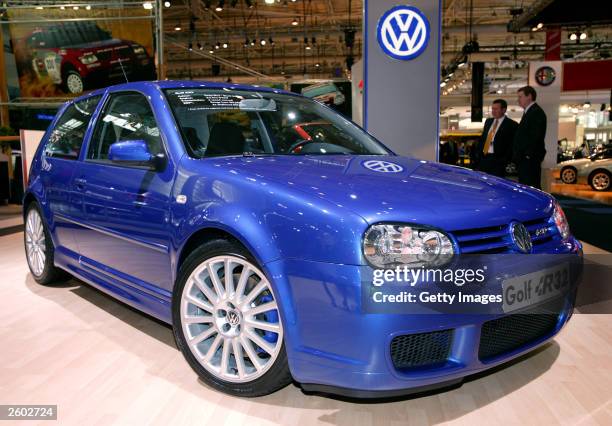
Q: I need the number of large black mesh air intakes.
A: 2